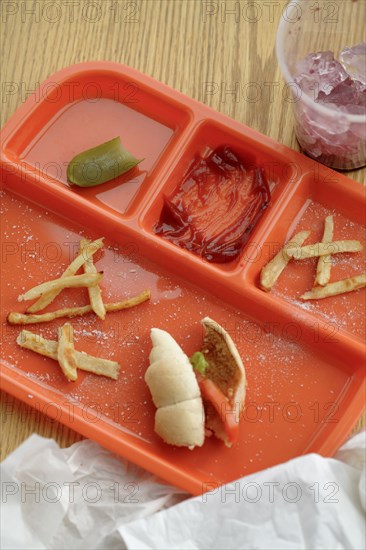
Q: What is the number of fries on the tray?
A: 10